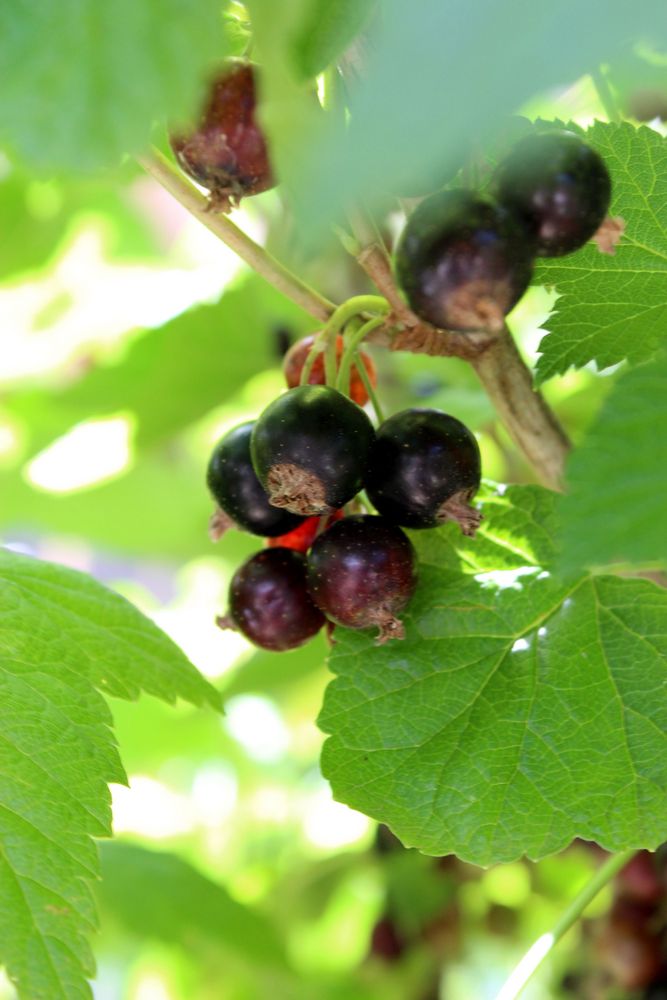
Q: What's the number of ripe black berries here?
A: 7